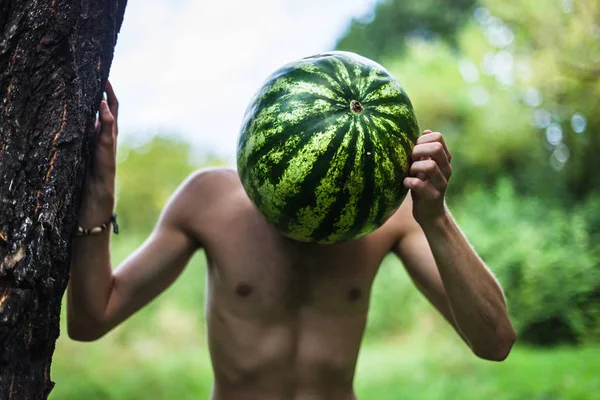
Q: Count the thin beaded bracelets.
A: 1